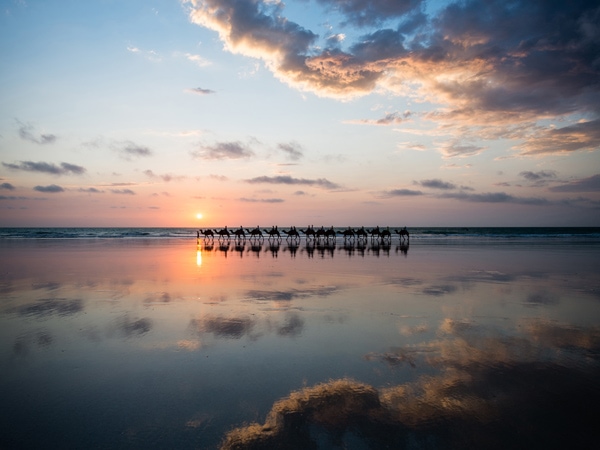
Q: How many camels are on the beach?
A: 14